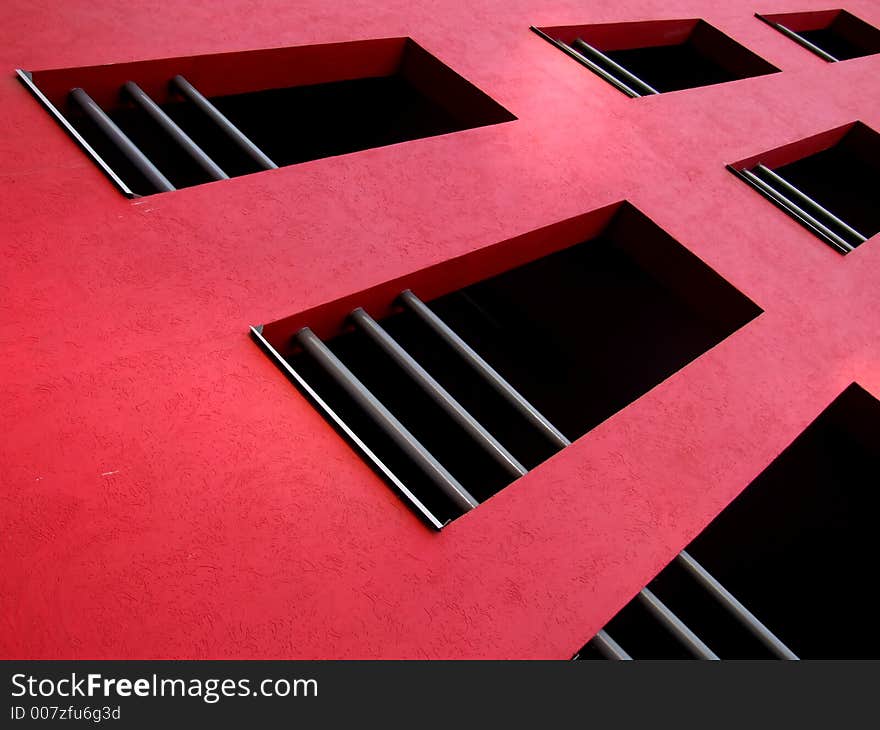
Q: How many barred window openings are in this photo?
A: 6